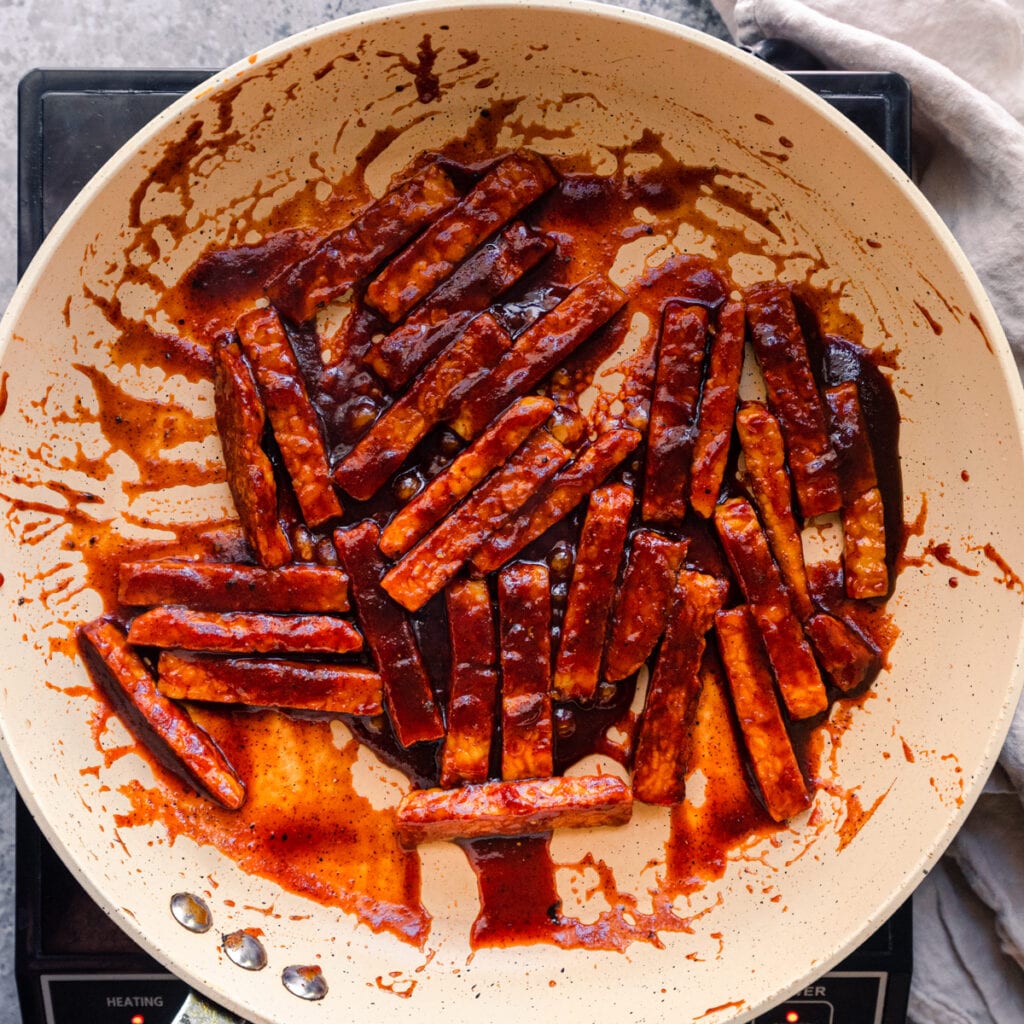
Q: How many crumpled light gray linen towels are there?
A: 1